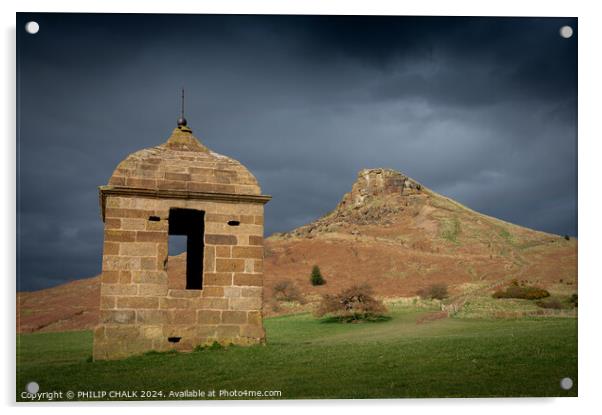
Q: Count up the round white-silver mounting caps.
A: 4